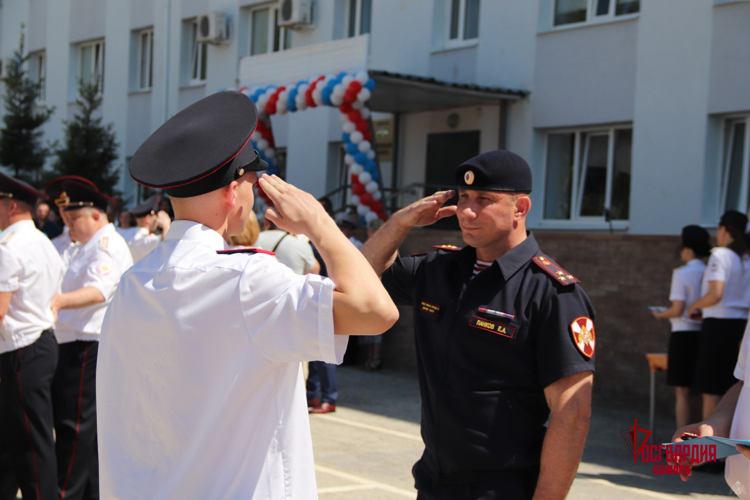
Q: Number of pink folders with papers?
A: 0